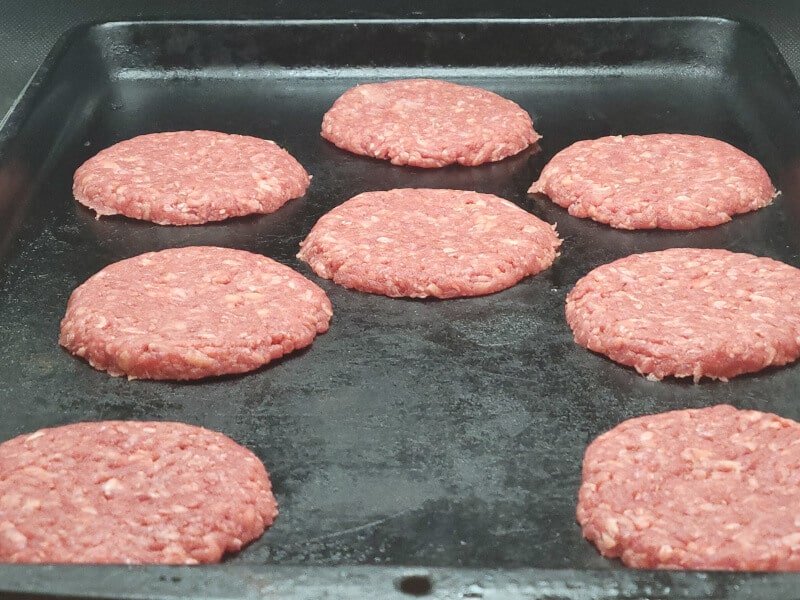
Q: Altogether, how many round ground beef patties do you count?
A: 8